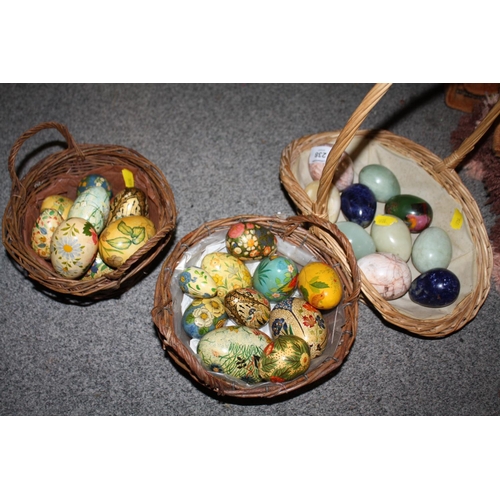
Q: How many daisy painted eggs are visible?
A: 1